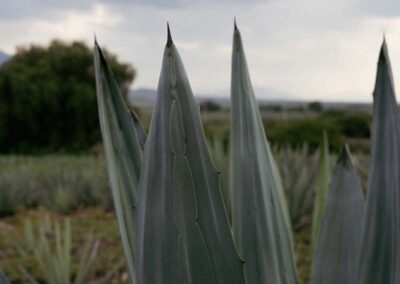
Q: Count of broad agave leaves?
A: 5